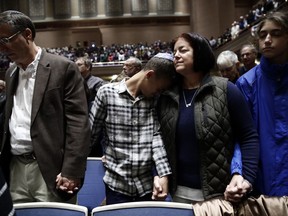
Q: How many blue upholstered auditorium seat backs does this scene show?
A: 3